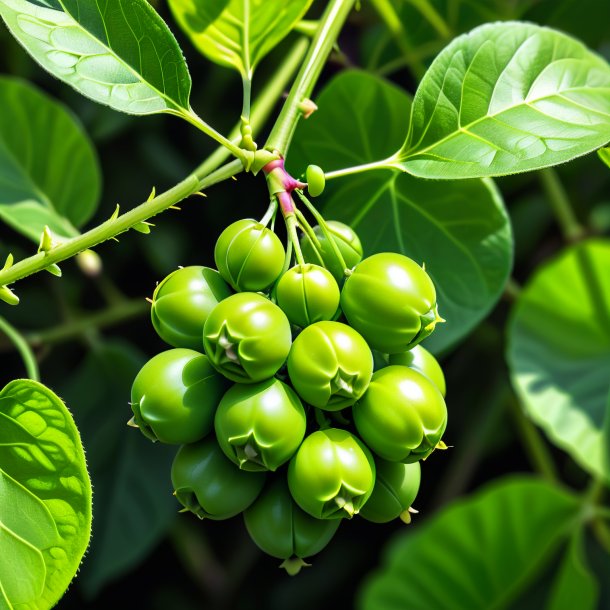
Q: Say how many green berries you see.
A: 15